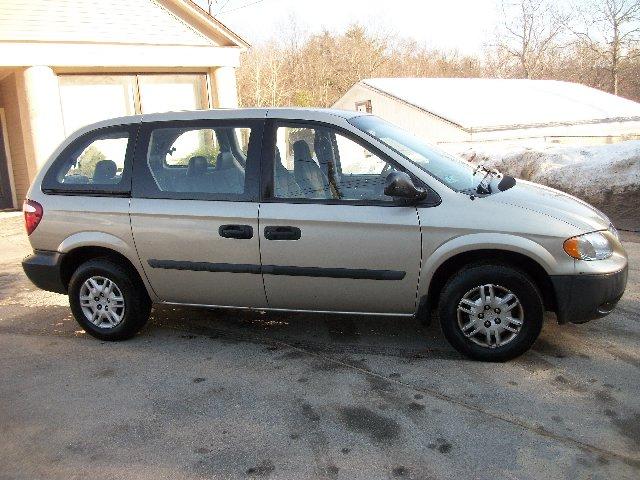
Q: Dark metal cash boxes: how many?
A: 0